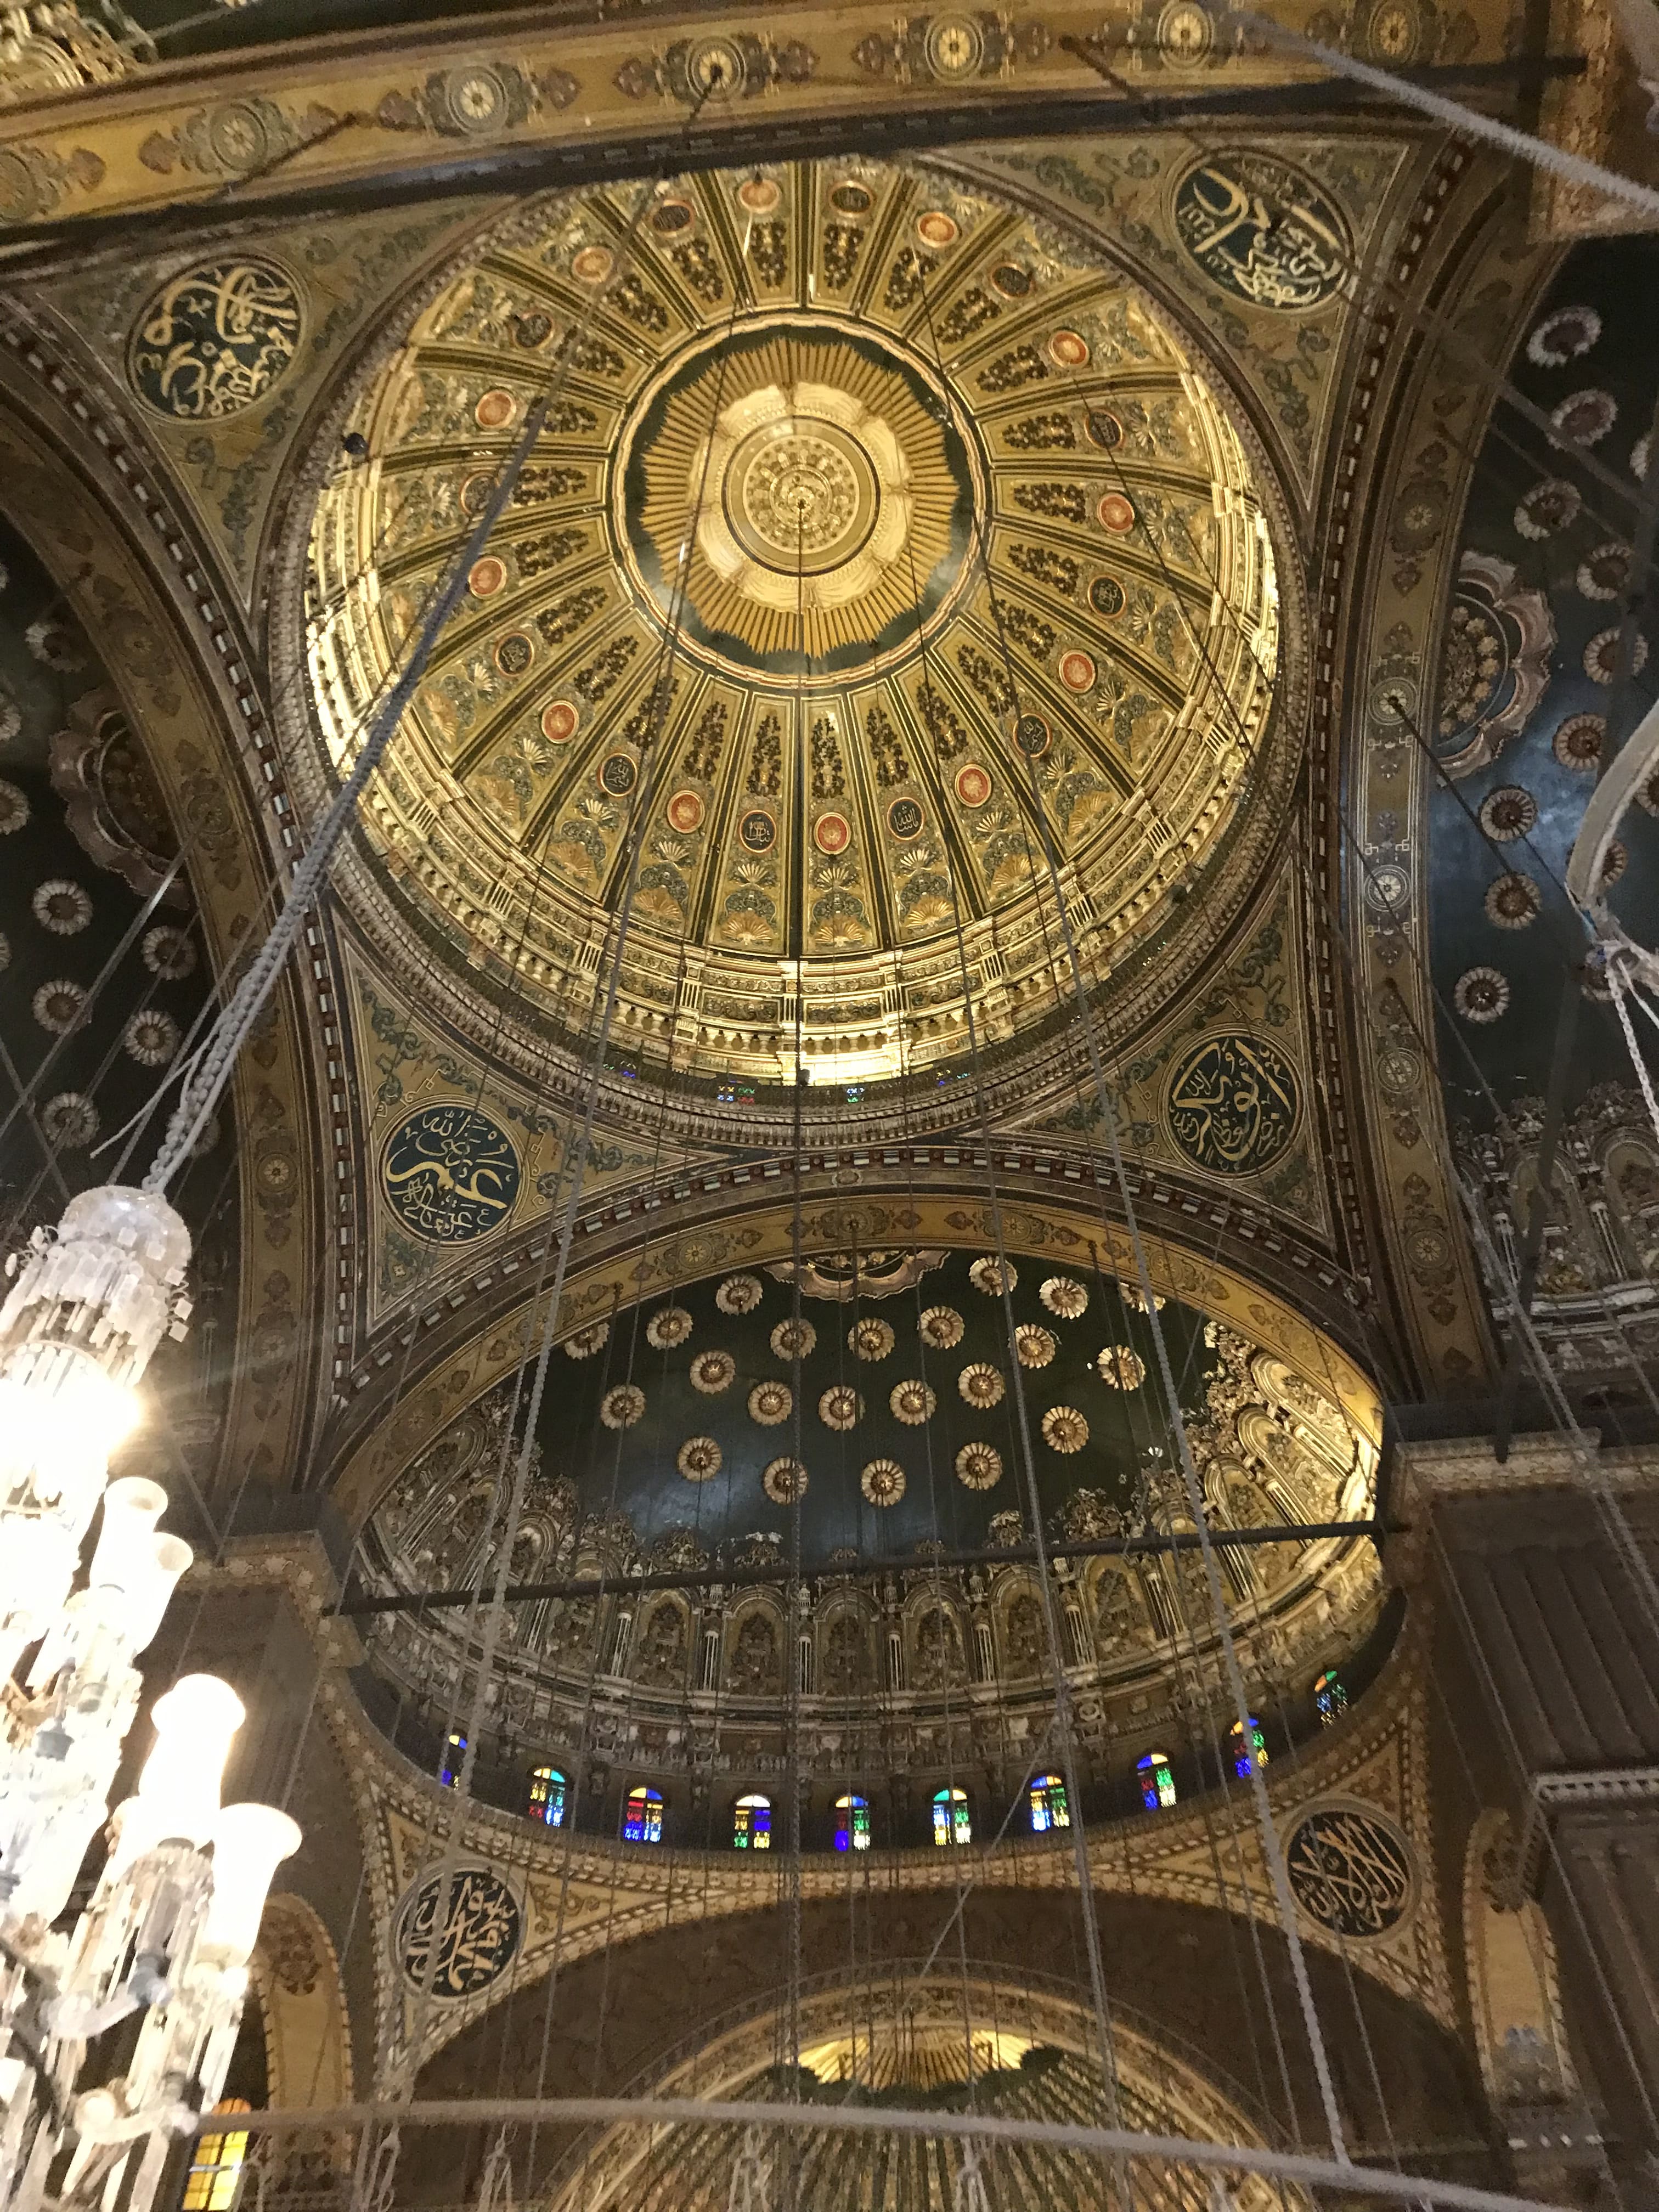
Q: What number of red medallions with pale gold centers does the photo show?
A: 12